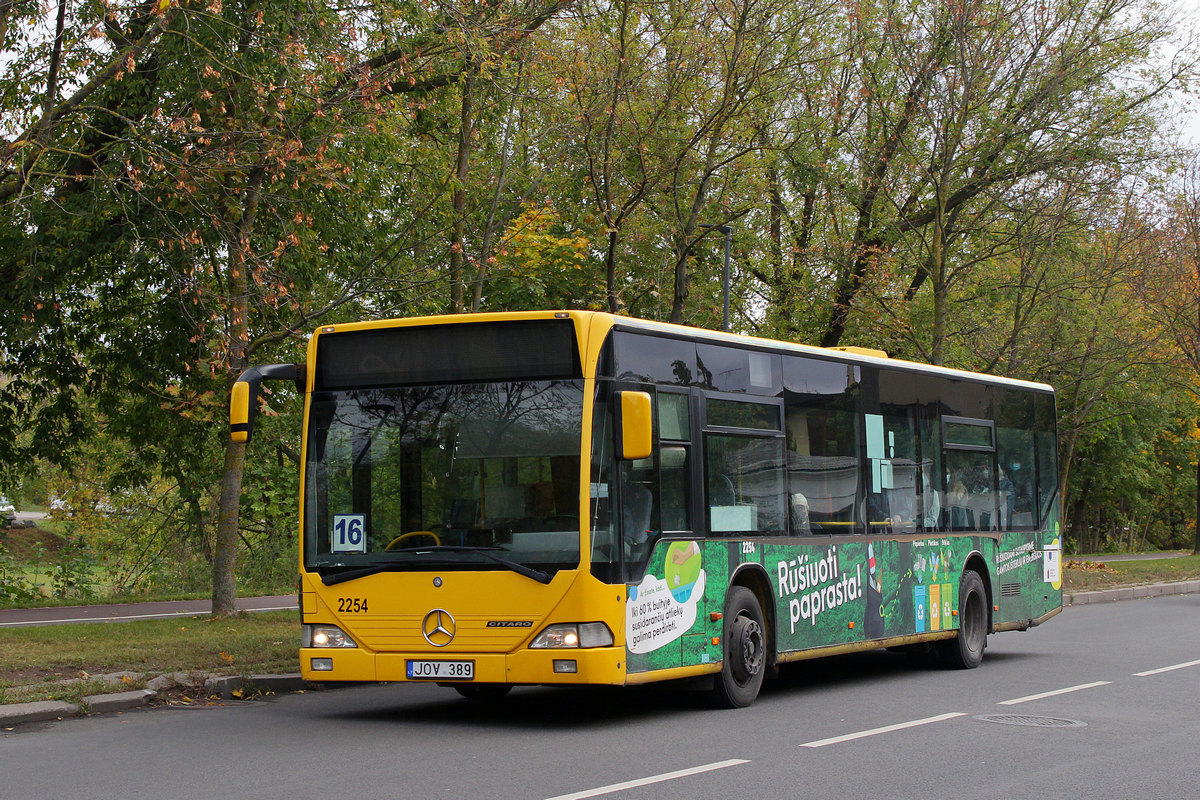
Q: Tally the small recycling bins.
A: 3